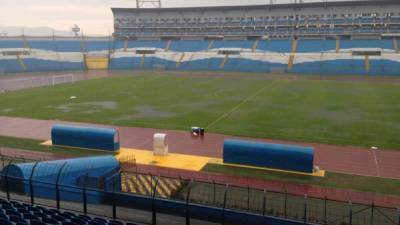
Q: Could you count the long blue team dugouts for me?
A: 2